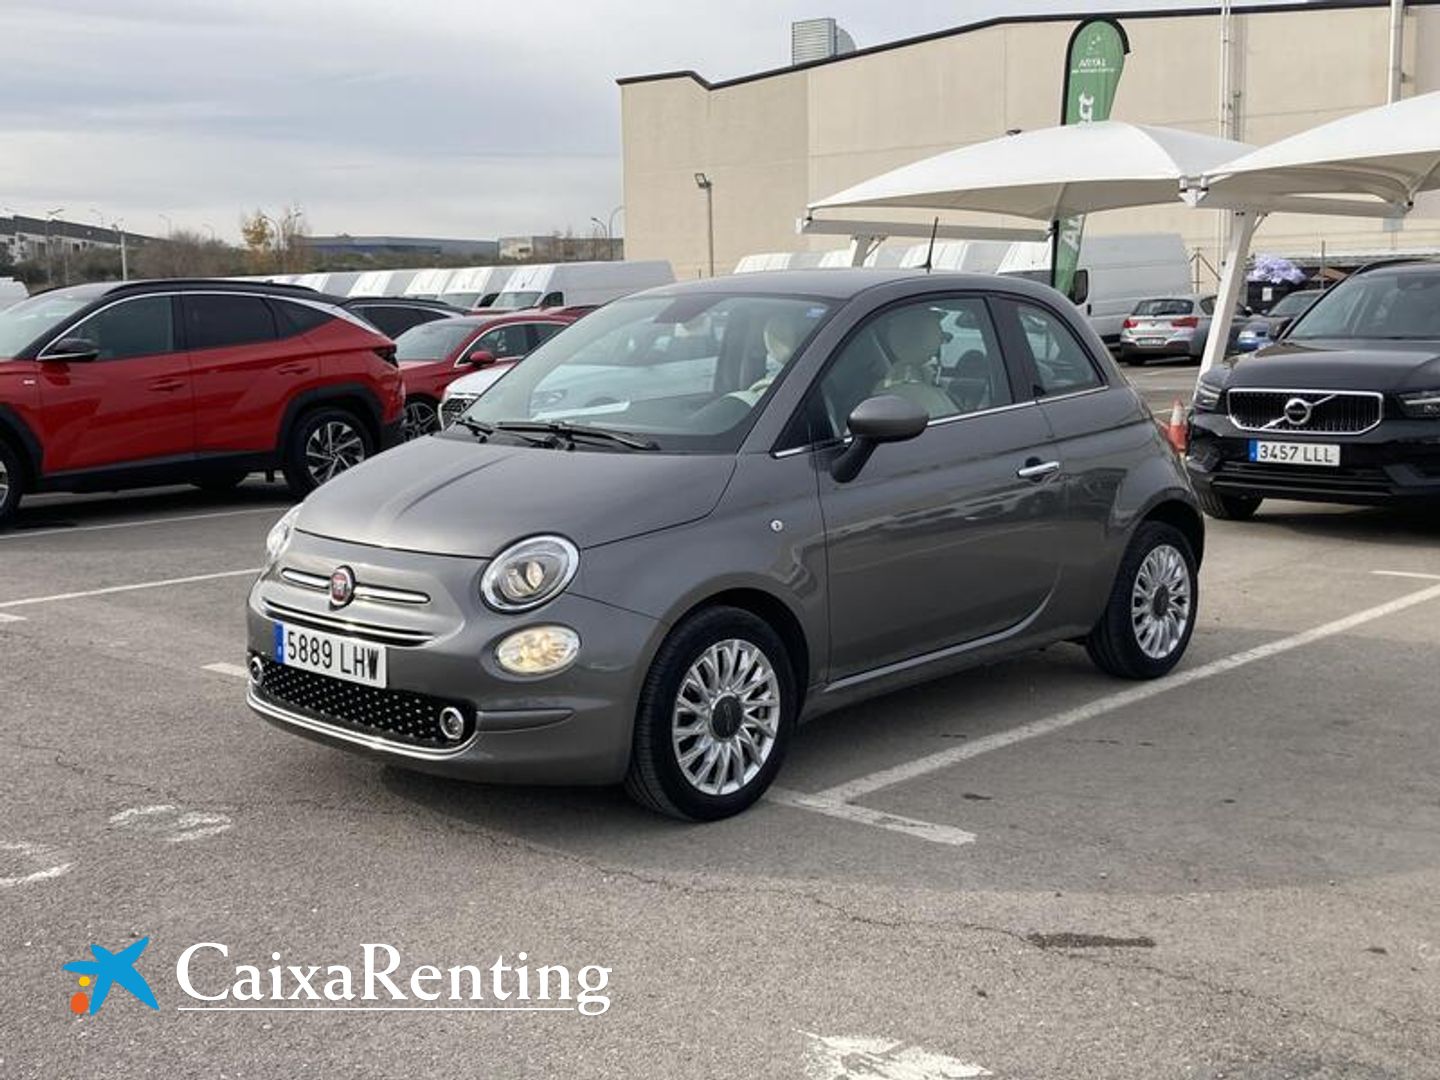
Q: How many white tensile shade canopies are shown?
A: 2